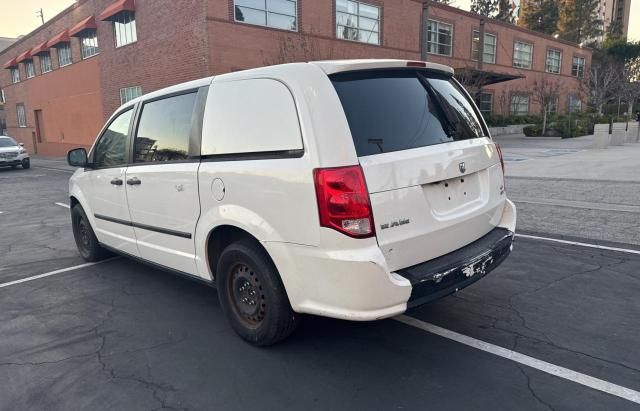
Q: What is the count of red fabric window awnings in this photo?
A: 6